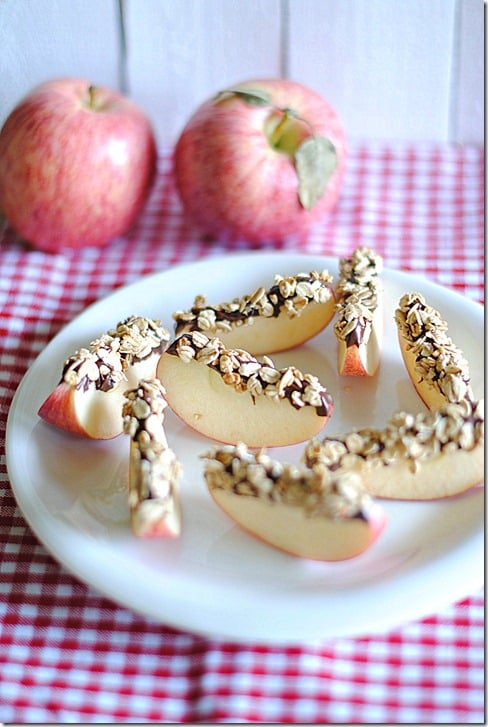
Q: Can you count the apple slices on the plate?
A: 8